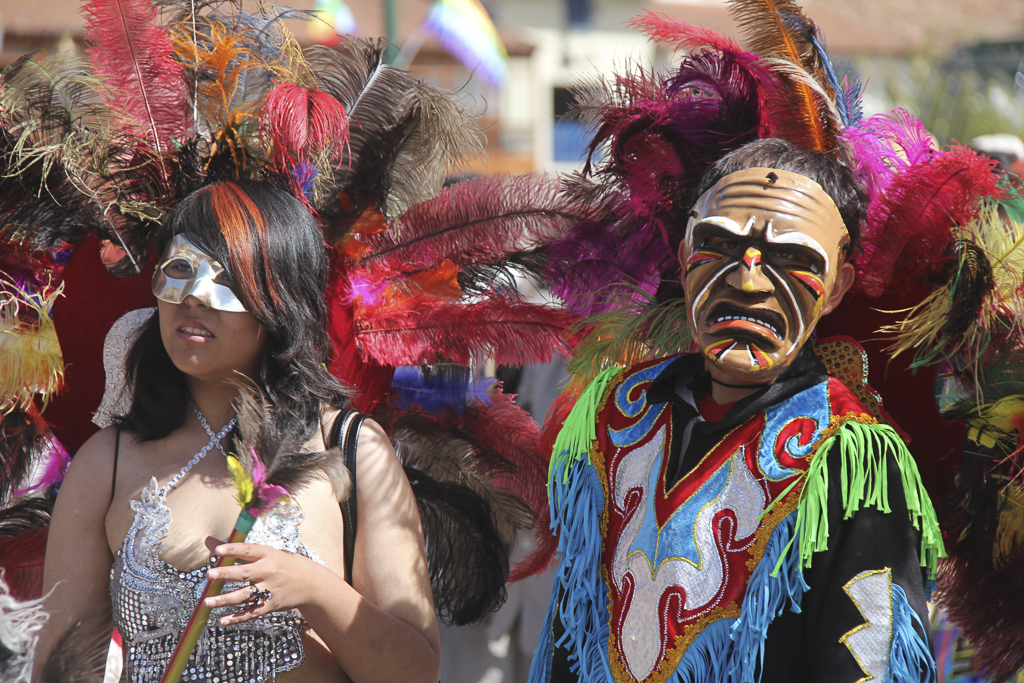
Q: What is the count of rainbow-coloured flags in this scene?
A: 2